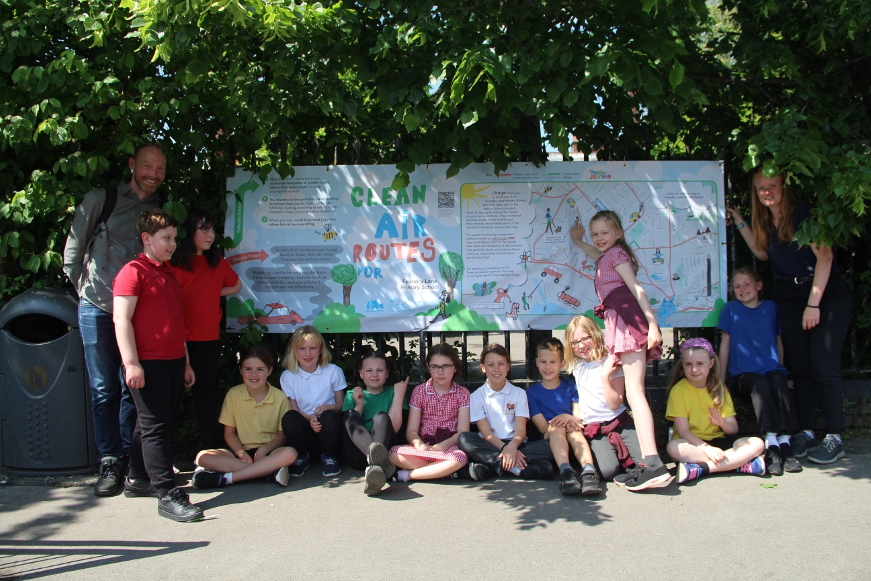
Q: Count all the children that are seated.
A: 9